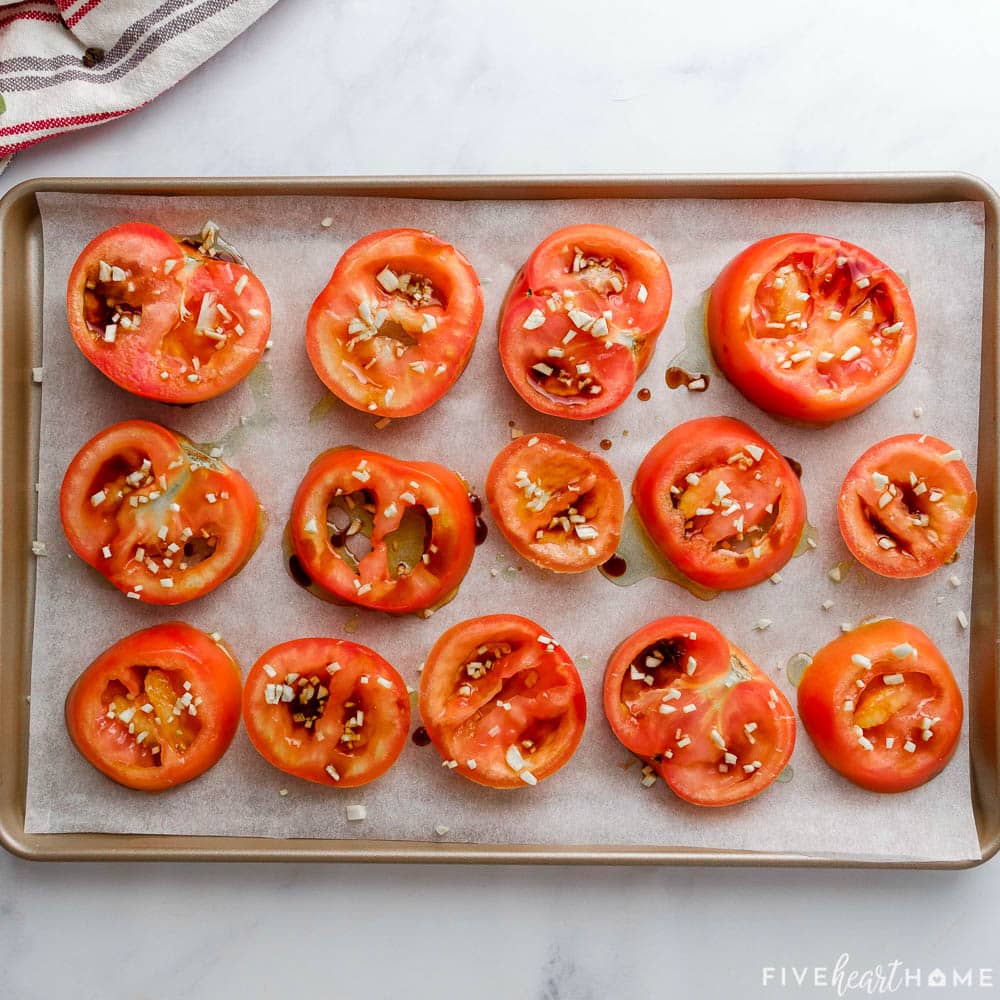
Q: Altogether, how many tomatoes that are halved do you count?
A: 14